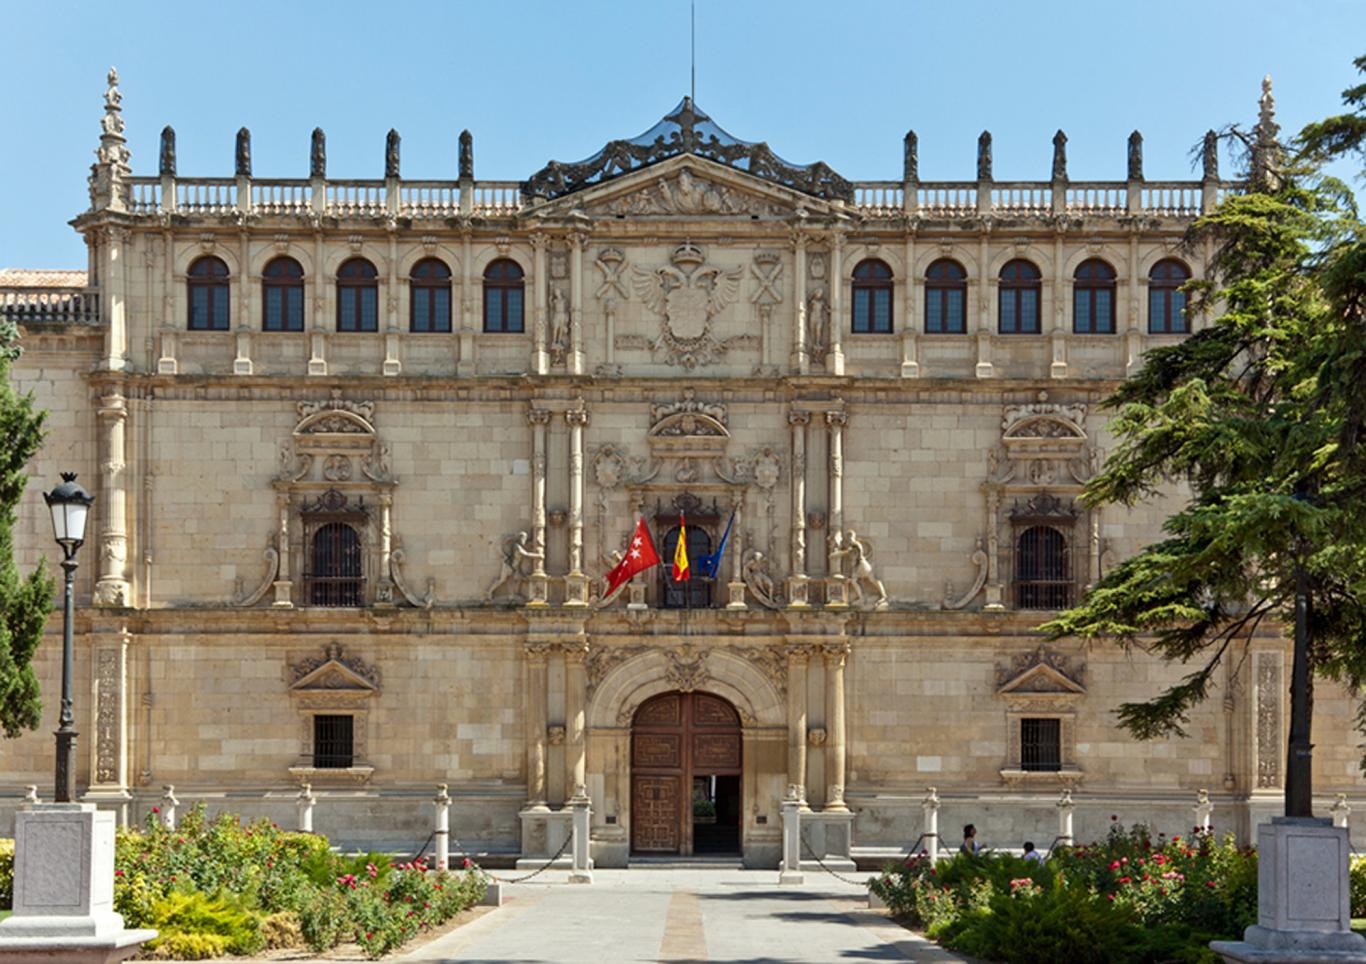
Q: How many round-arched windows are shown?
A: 13